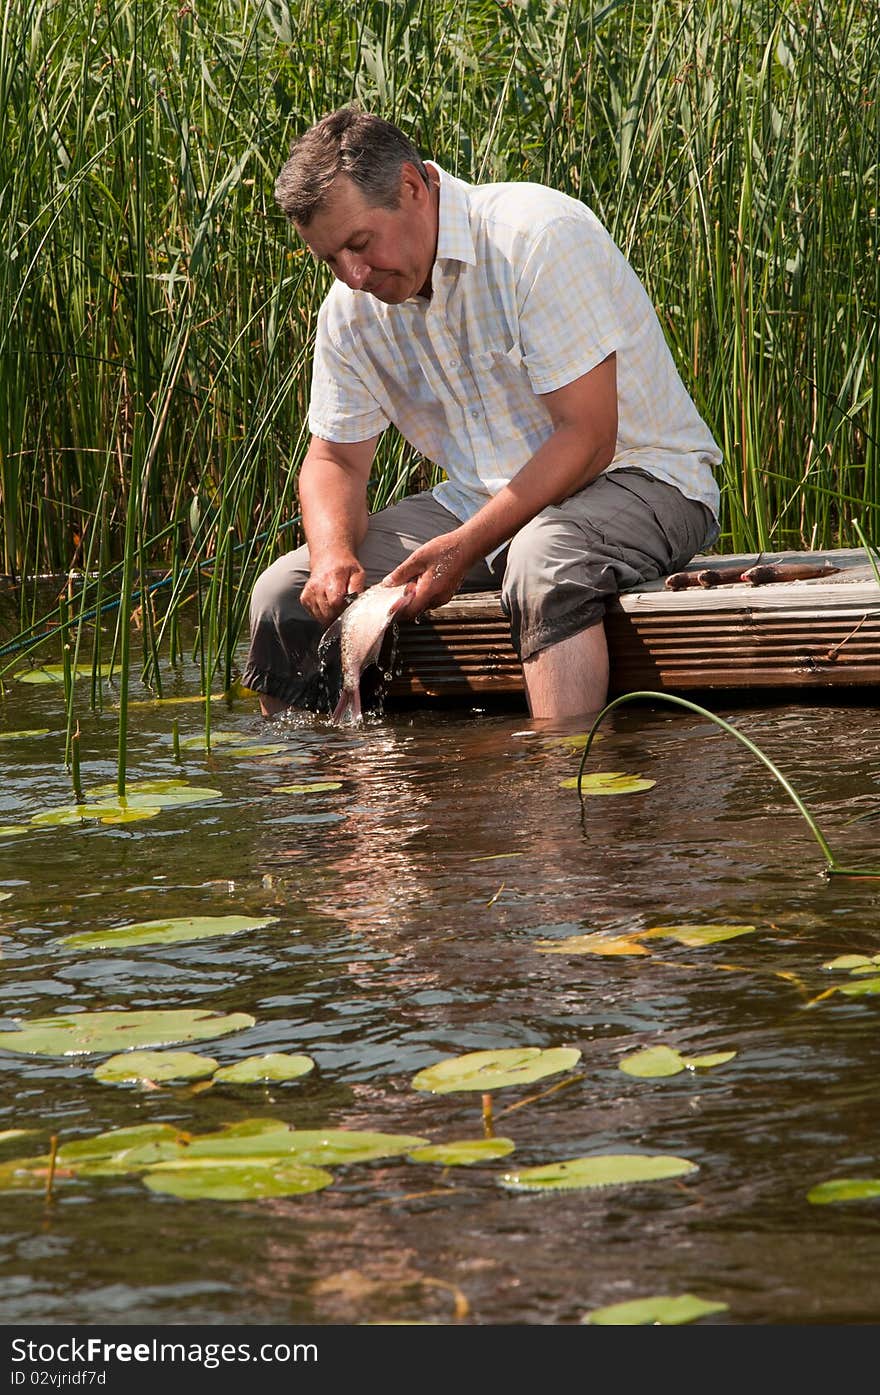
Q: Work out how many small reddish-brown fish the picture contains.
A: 3